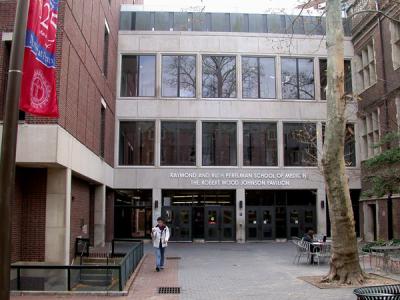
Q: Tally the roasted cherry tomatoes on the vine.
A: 0